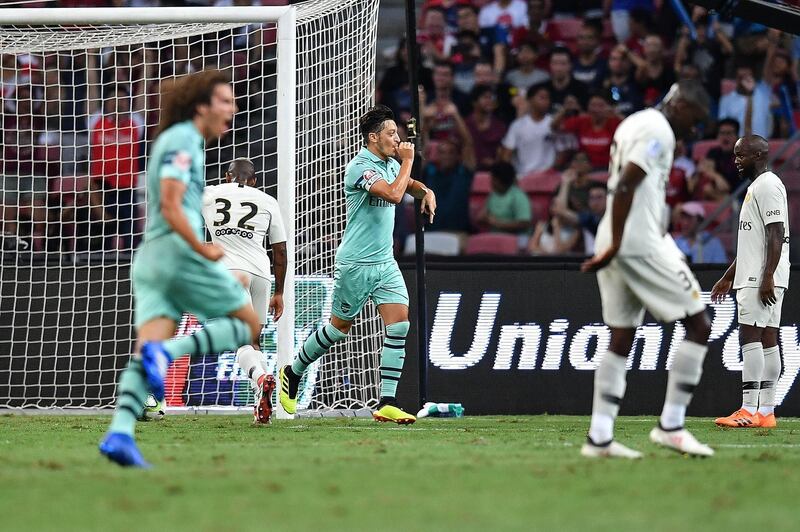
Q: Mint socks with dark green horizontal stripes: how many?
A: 4